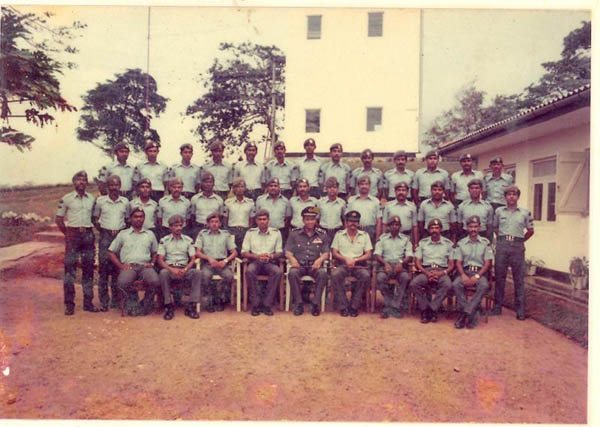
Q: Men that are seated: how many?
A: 9